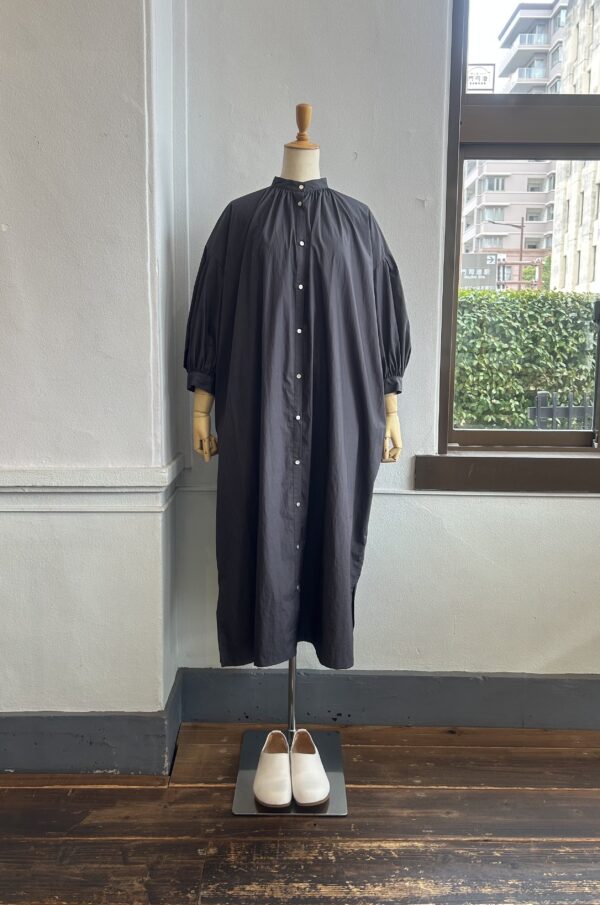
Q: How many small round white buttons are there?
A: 11